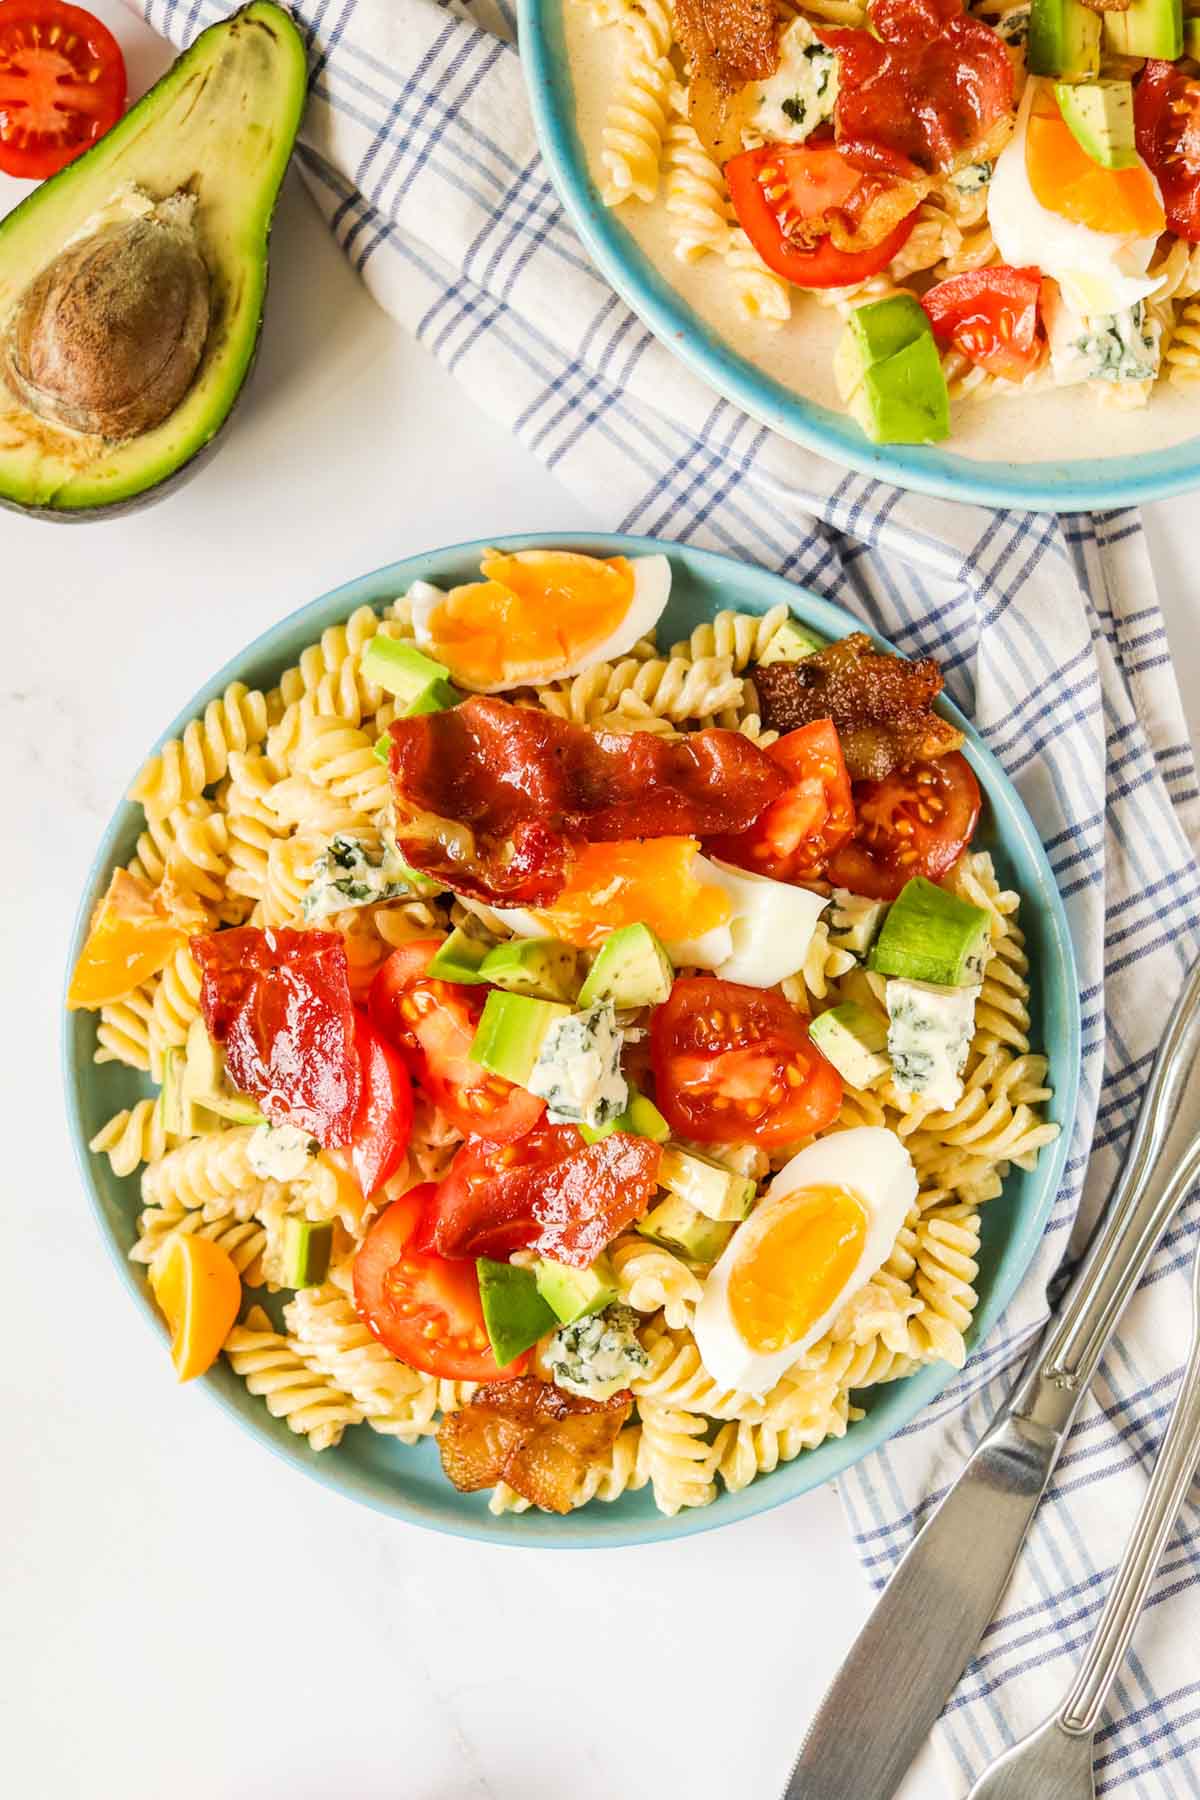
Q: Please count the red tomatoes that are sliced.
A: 11